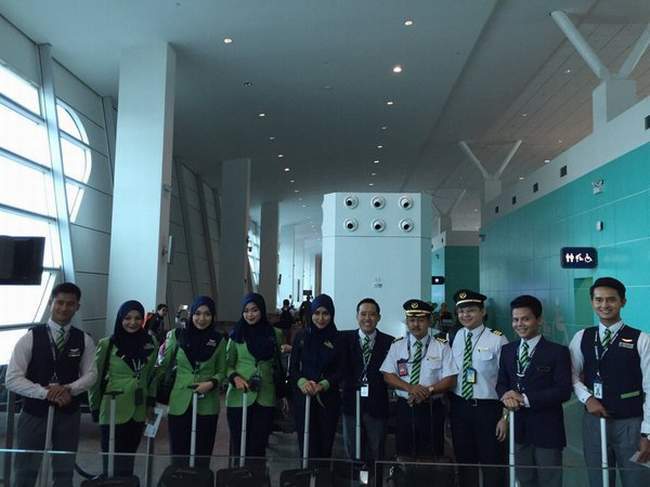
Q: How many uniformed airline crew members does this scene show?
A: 10